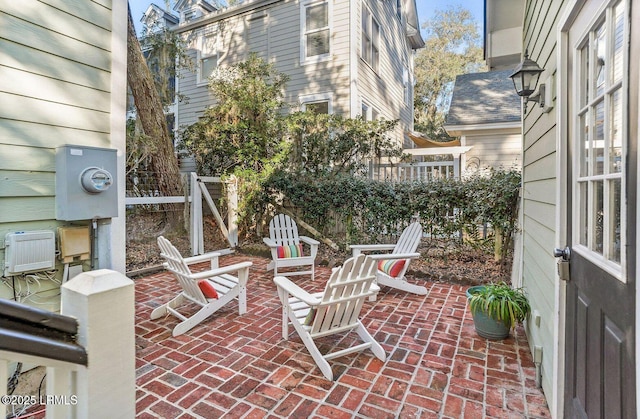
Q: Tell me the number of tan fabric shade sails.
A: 1